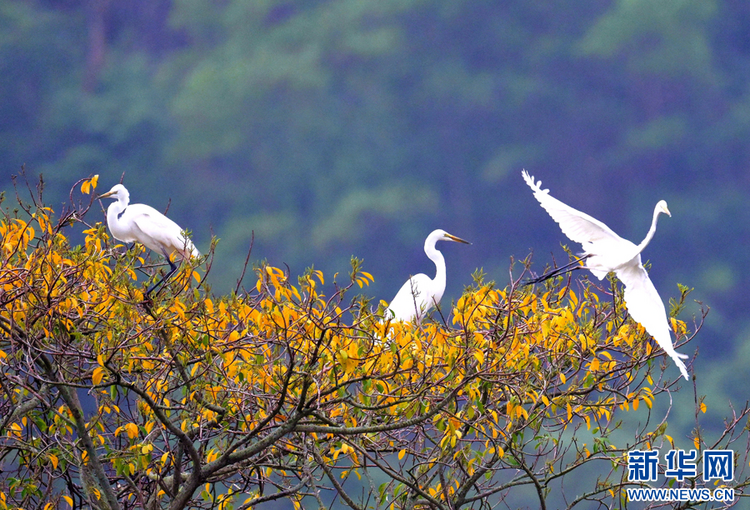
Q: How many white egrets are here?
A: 3